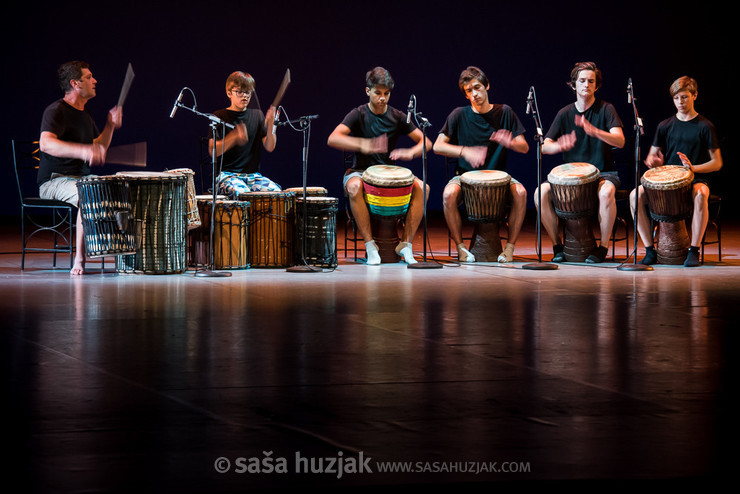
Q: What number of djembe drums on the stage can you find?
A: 4